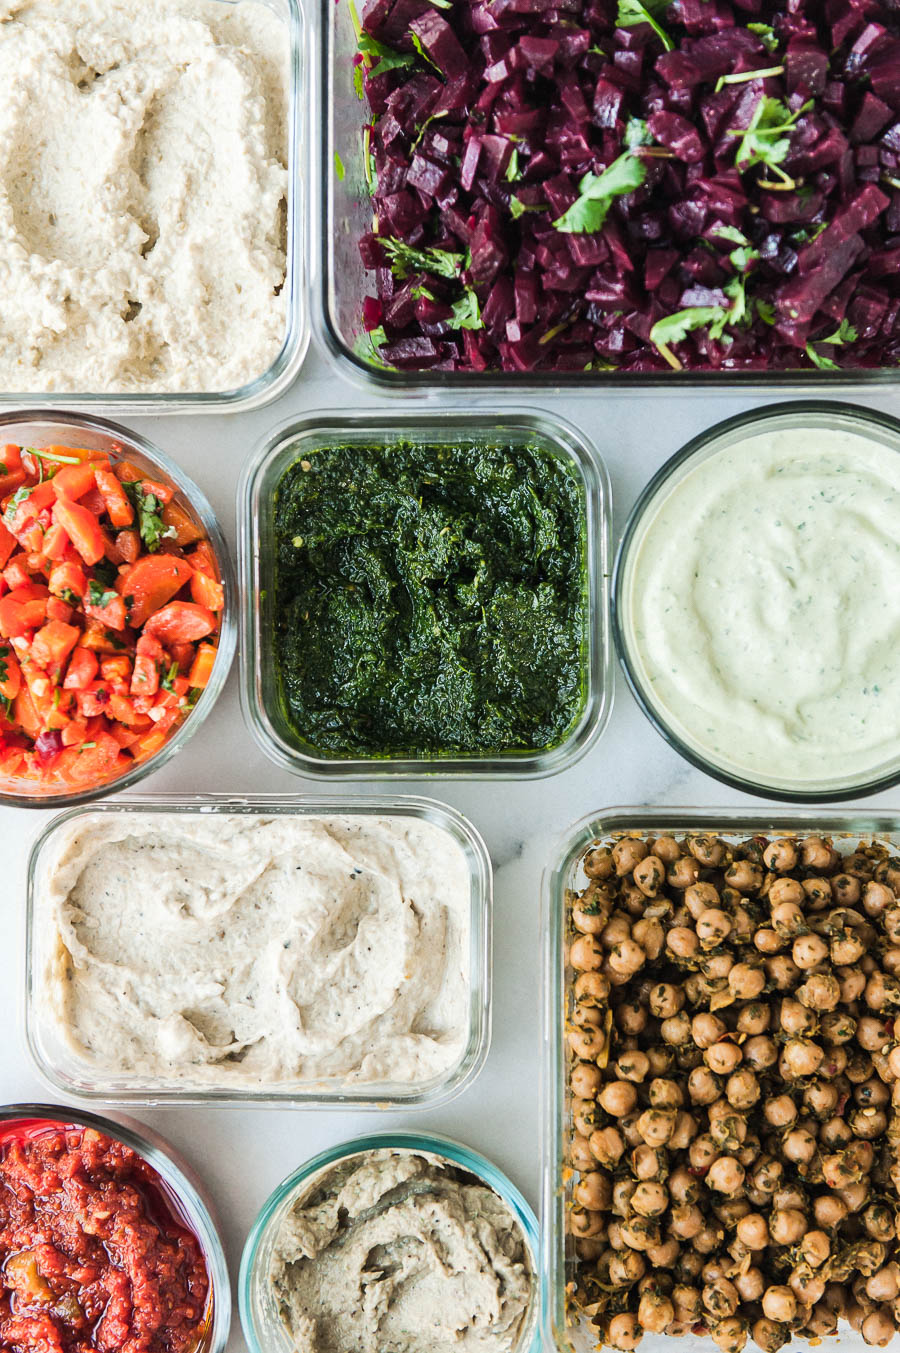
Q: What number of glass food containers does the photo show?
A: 9